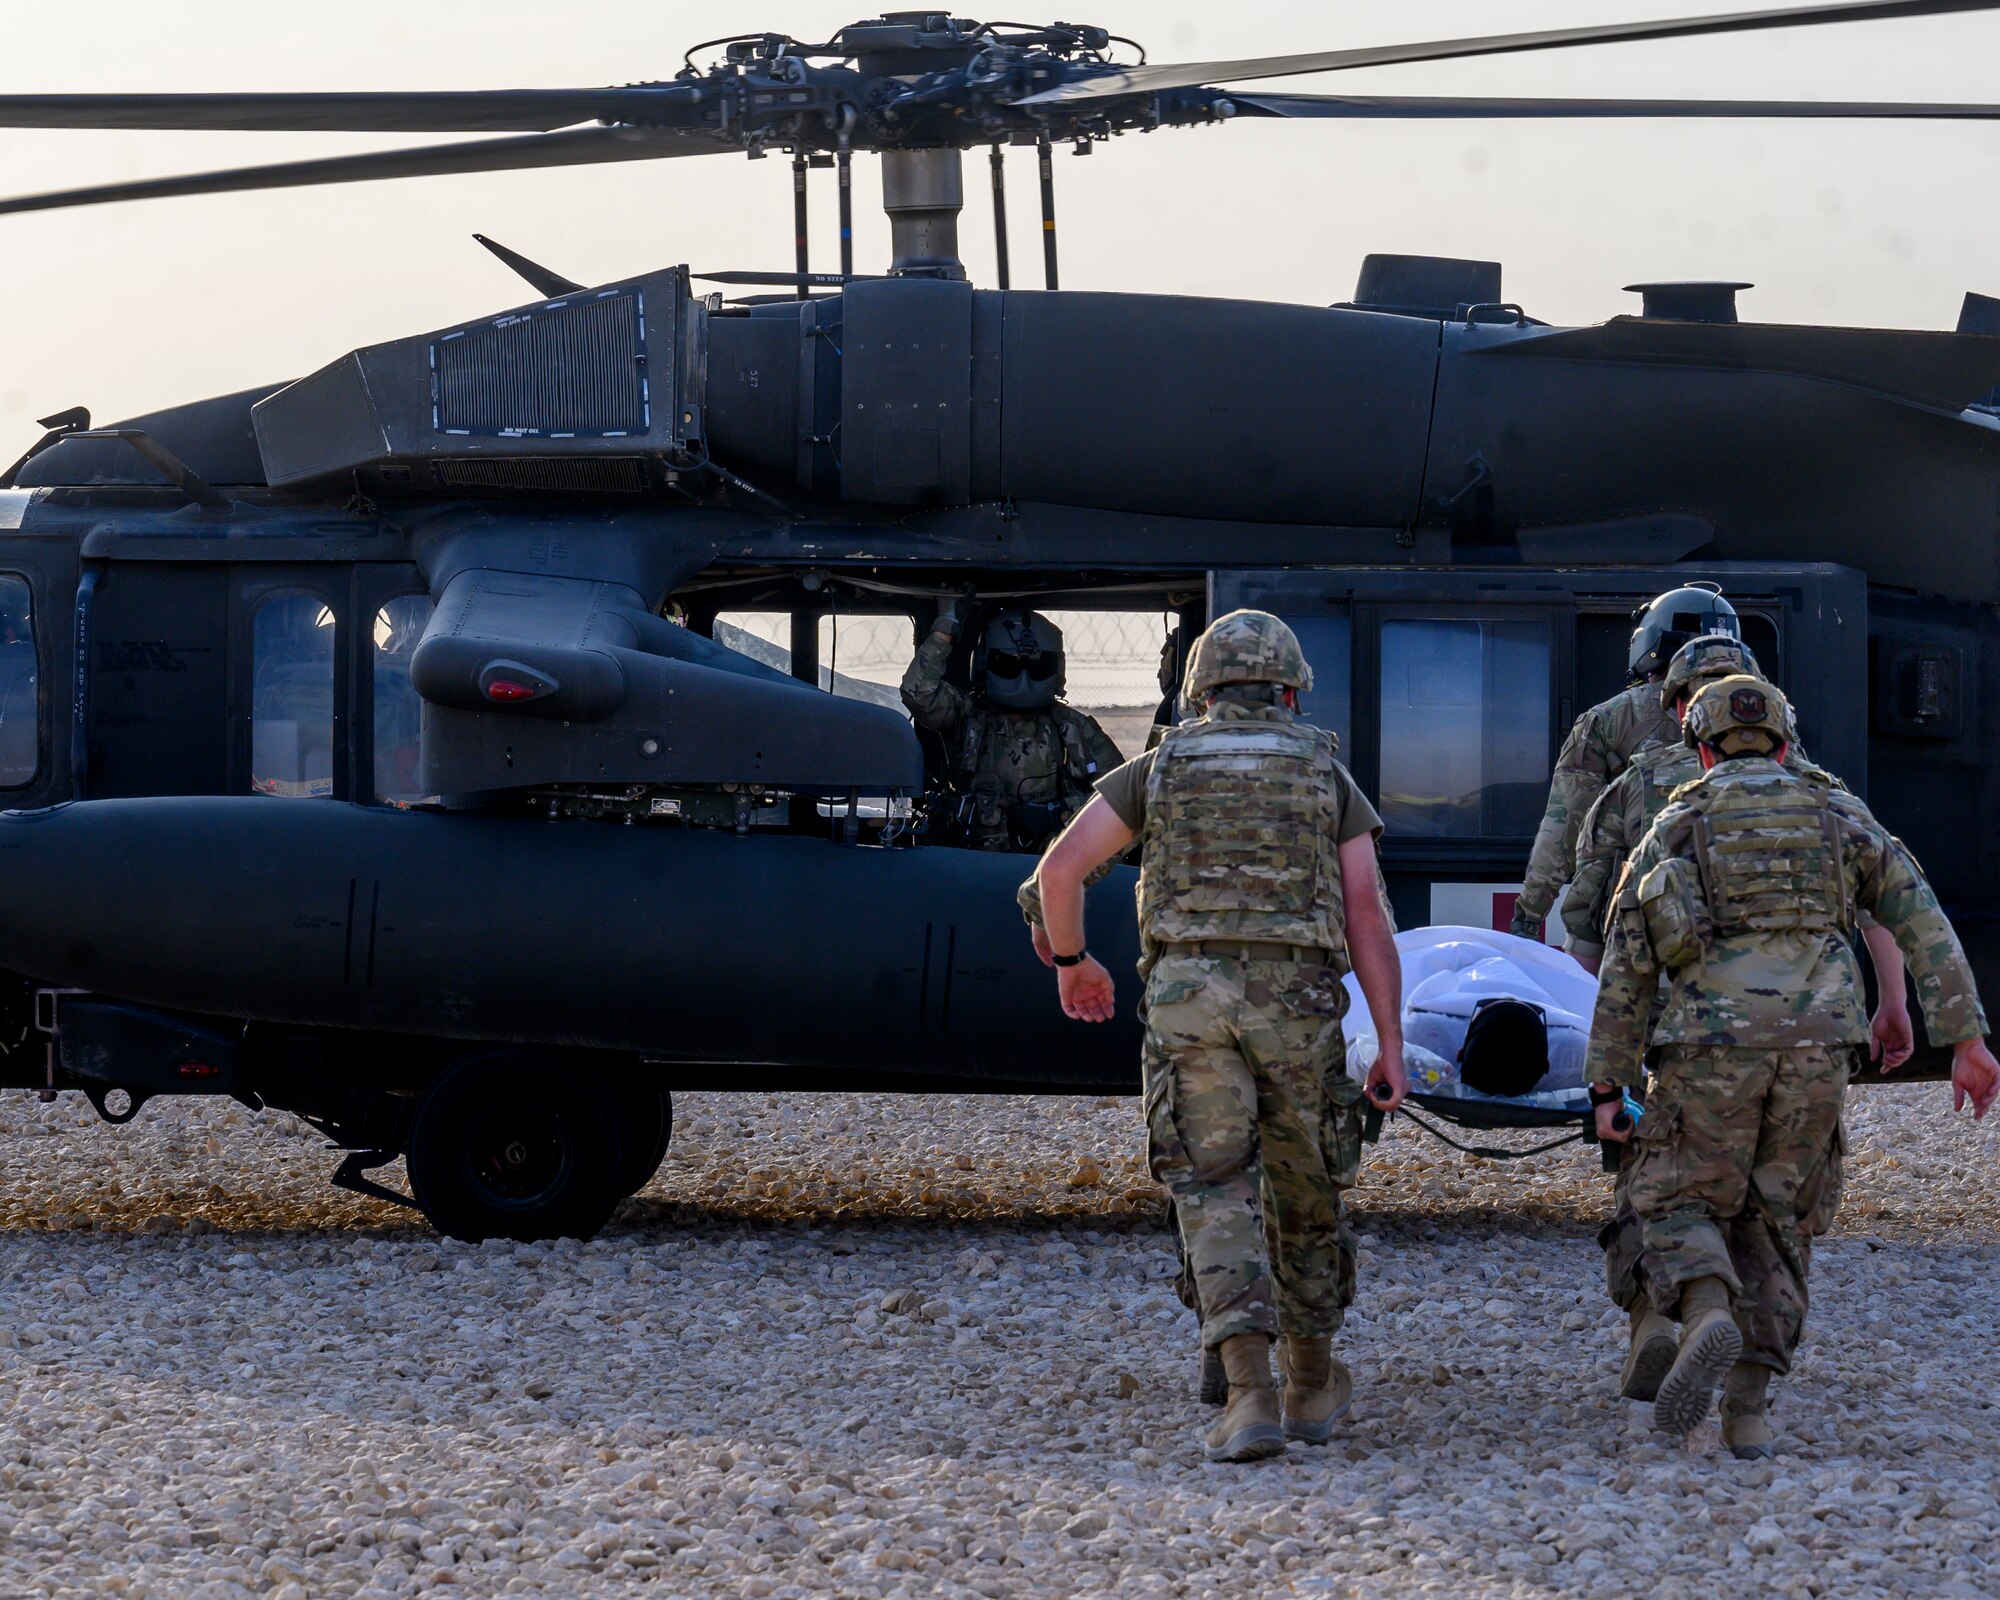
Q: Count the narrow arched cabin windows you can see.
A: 2